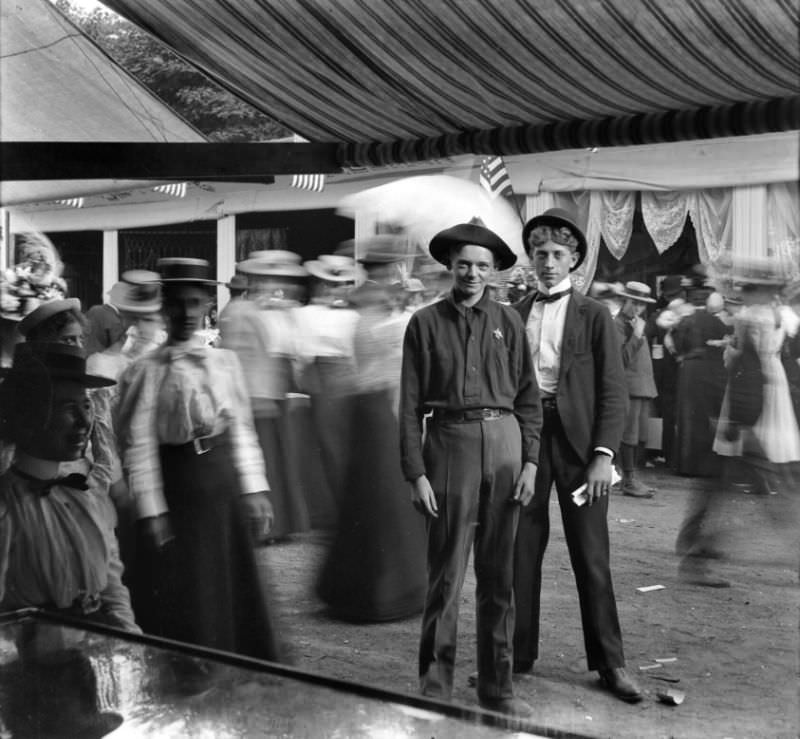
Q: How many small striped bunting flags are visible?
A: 4